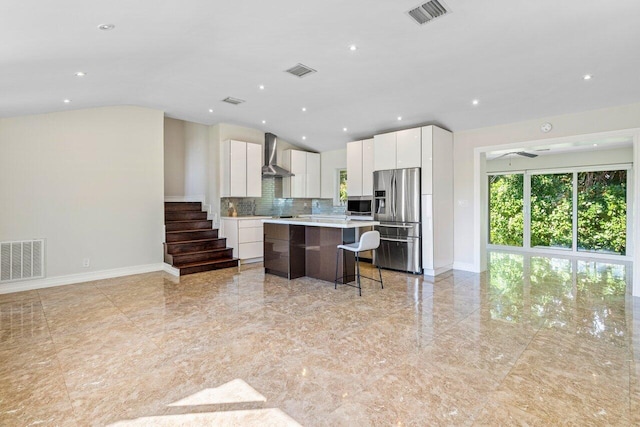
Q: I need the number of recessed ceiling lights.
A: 14